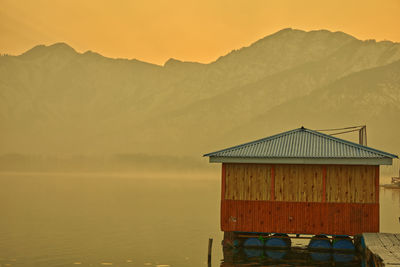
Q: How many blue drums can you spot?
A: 4